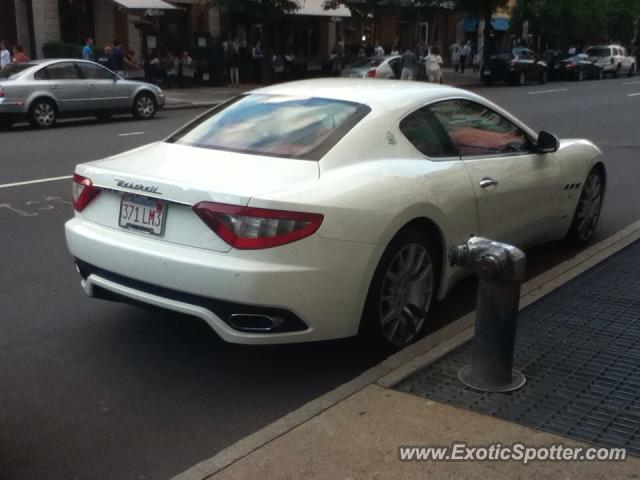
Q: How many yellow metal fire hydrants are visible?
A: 0